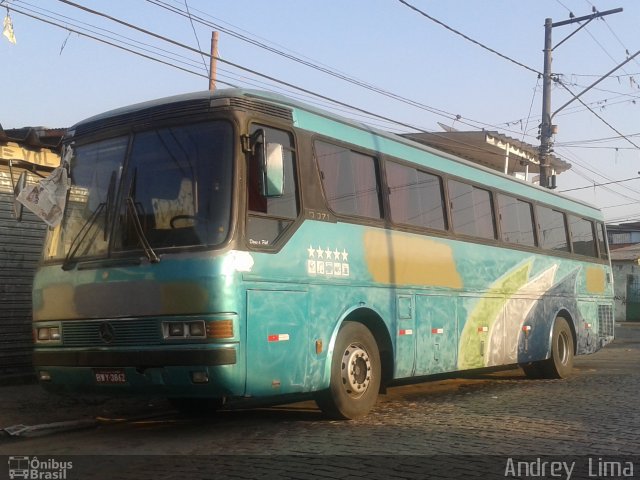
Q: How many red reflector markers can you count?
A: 6